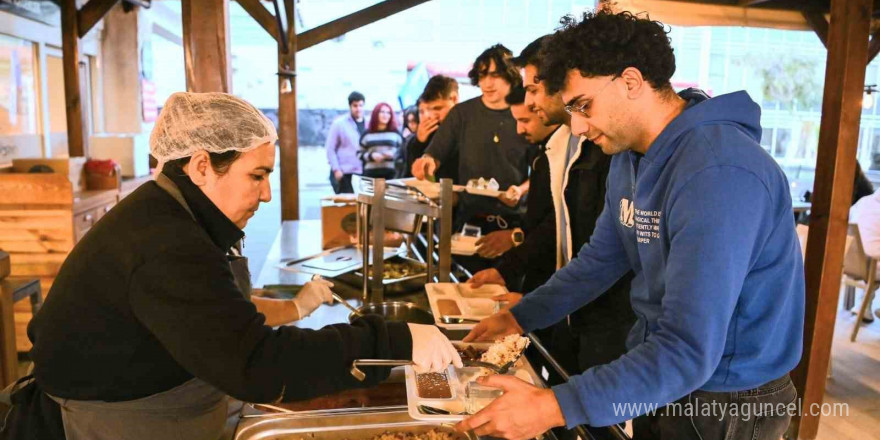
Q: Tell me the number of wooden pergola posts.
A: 4